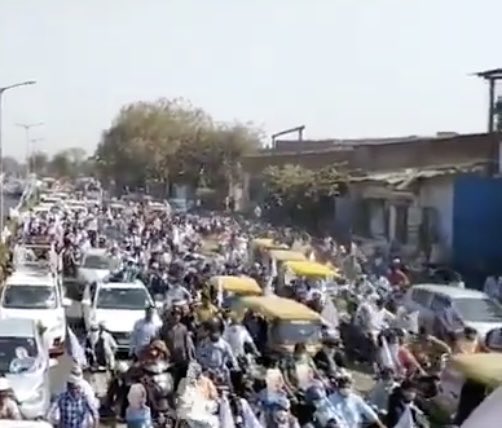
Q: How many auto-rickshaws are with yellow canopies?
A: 6